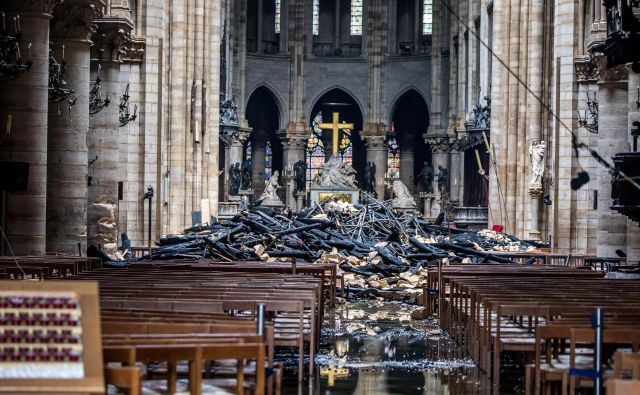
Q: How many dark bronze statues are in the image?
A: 6